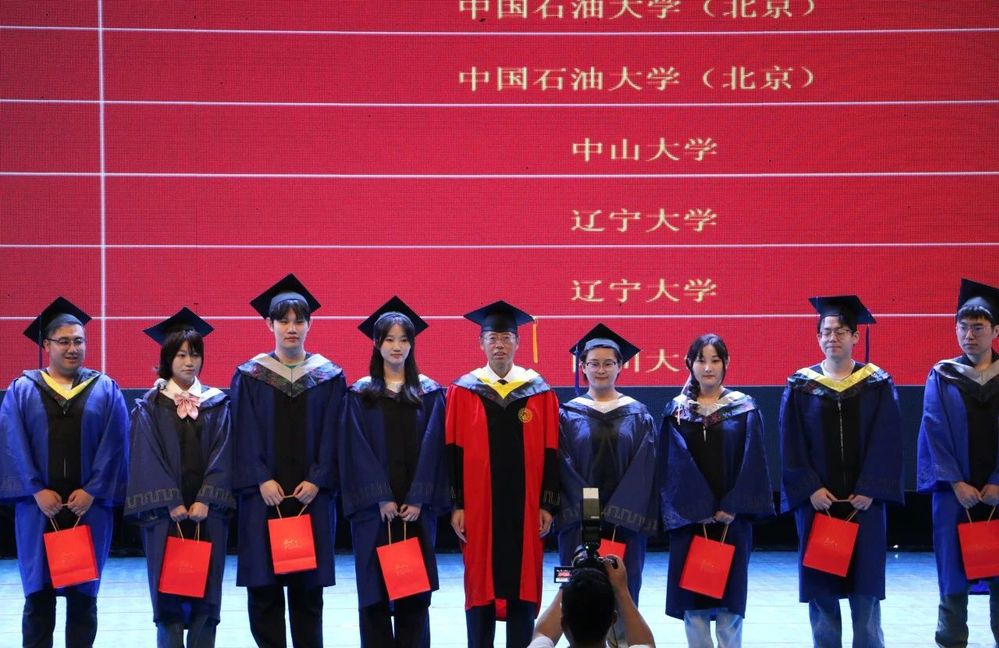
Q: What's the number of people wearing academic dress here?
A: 9